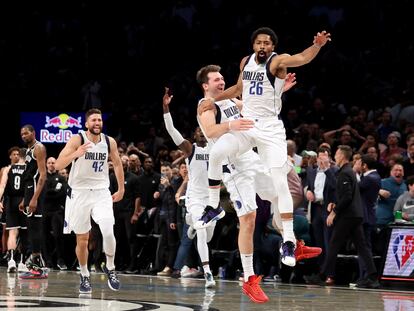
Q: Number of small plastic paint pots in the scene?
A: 0